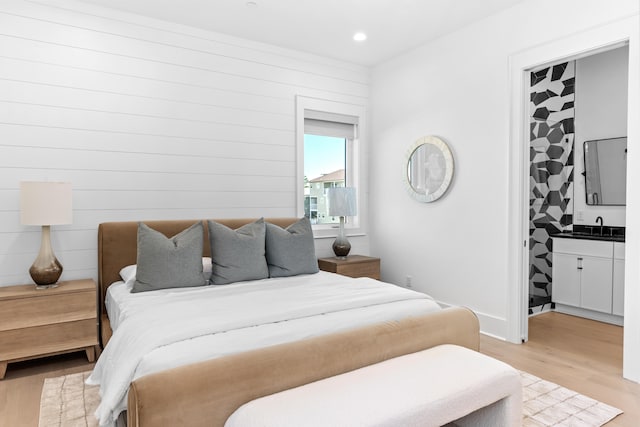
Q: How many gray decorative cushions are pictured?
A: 3